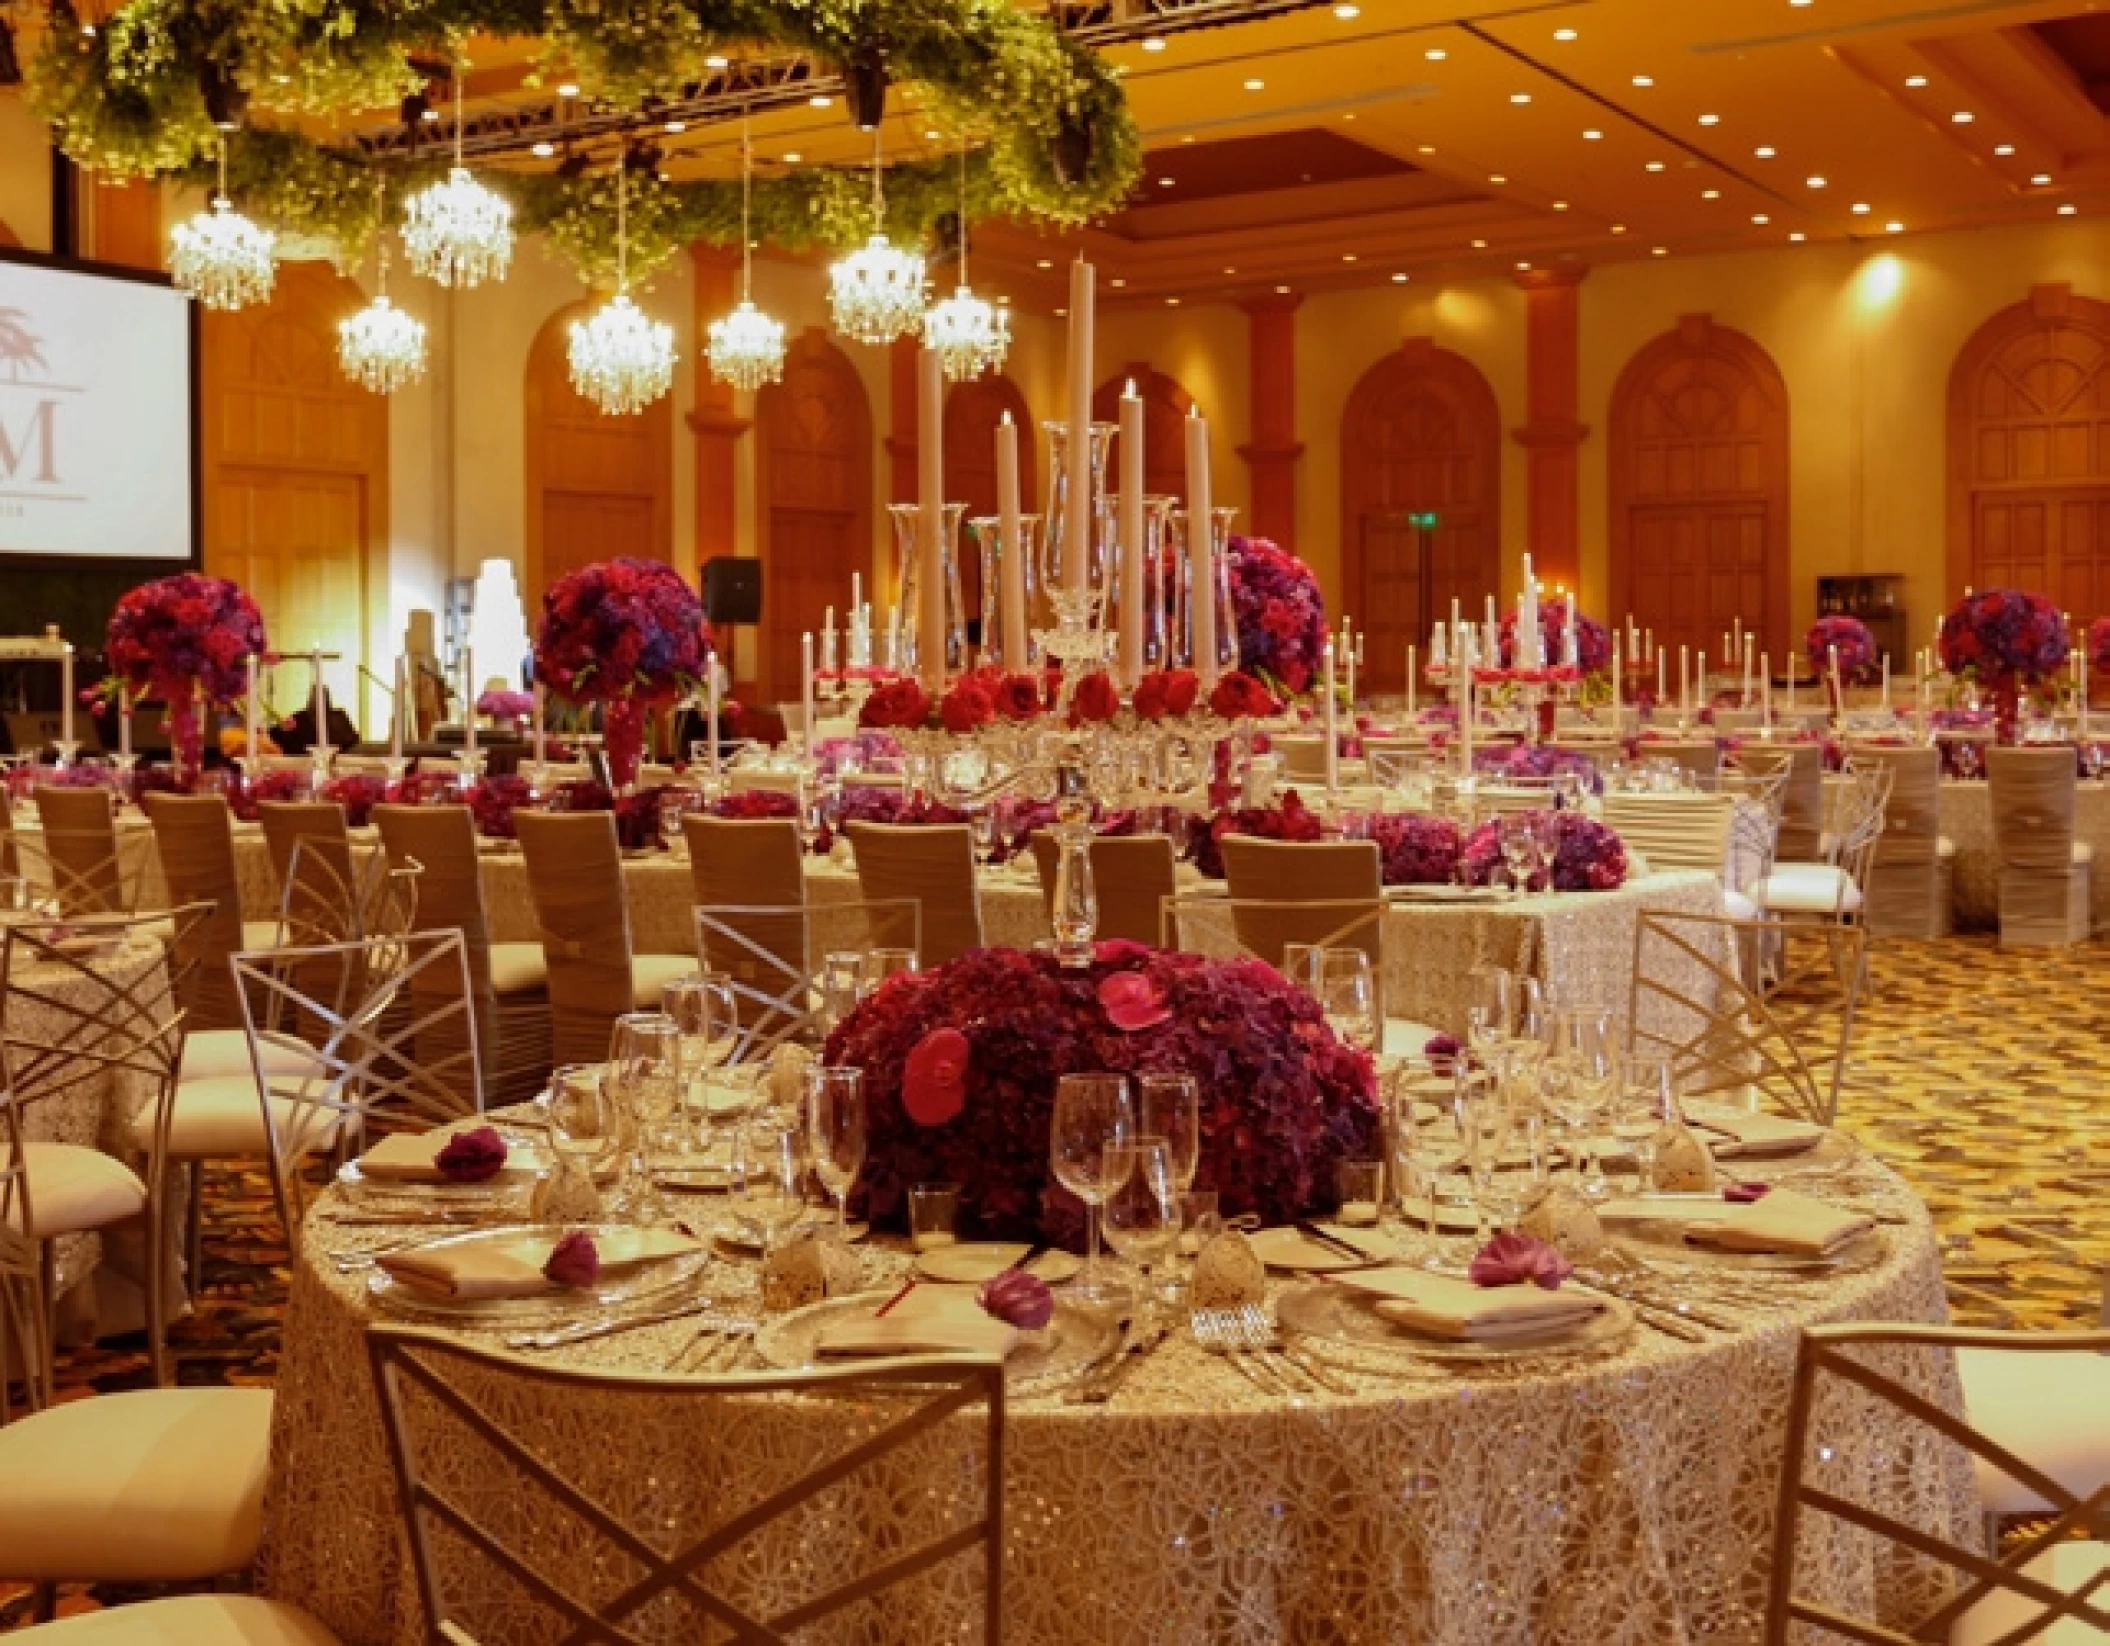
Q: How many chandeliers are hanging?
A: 7